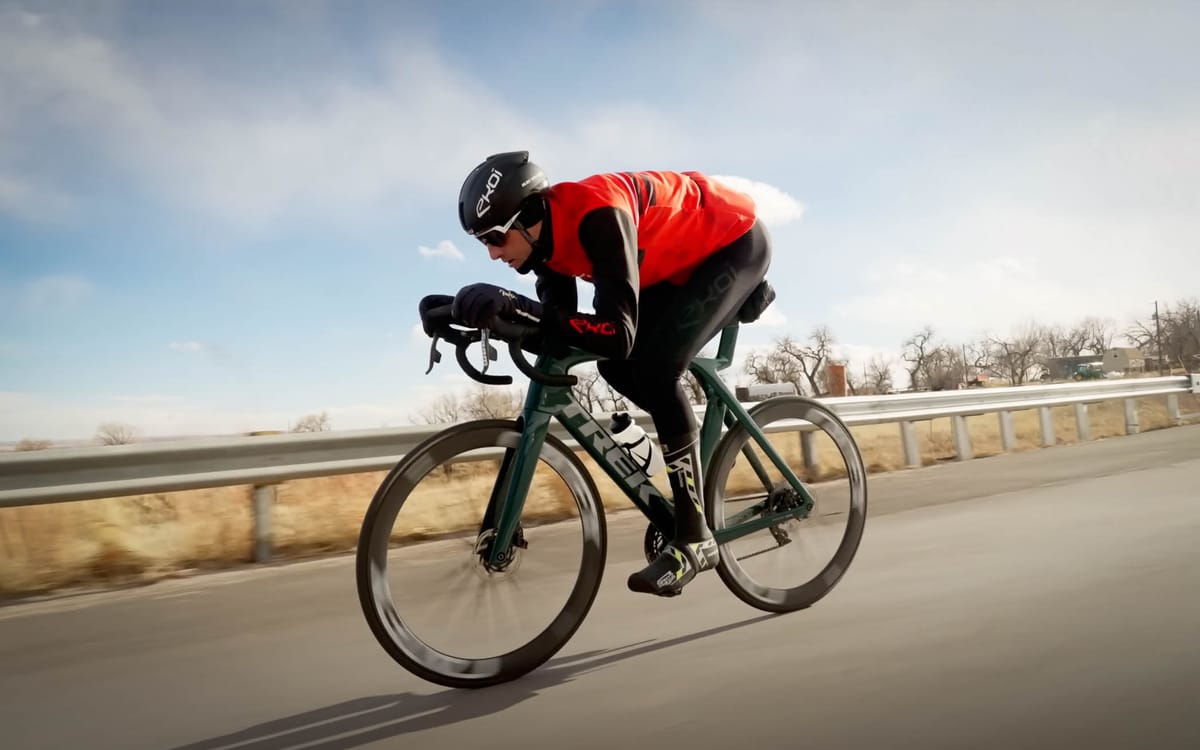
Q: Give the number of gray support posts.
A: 9